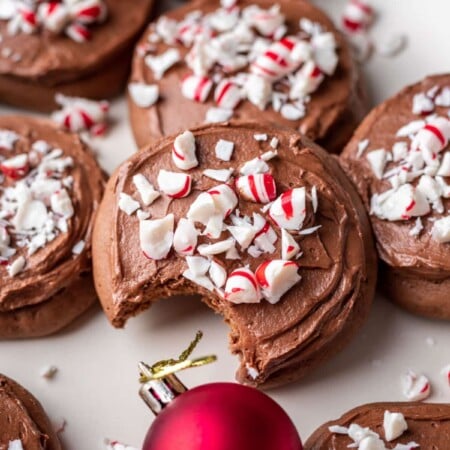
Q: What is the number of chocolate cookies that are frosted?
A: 7